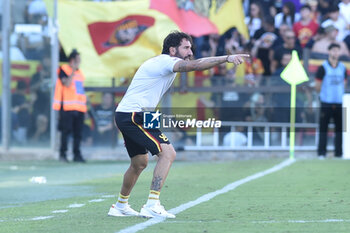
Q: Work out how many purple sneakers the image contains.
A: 0